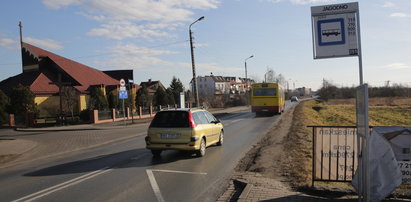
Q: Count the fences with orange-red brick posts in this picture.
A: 1